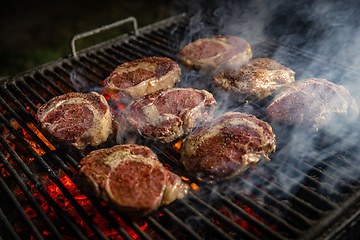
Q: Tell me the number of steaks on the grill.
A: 8